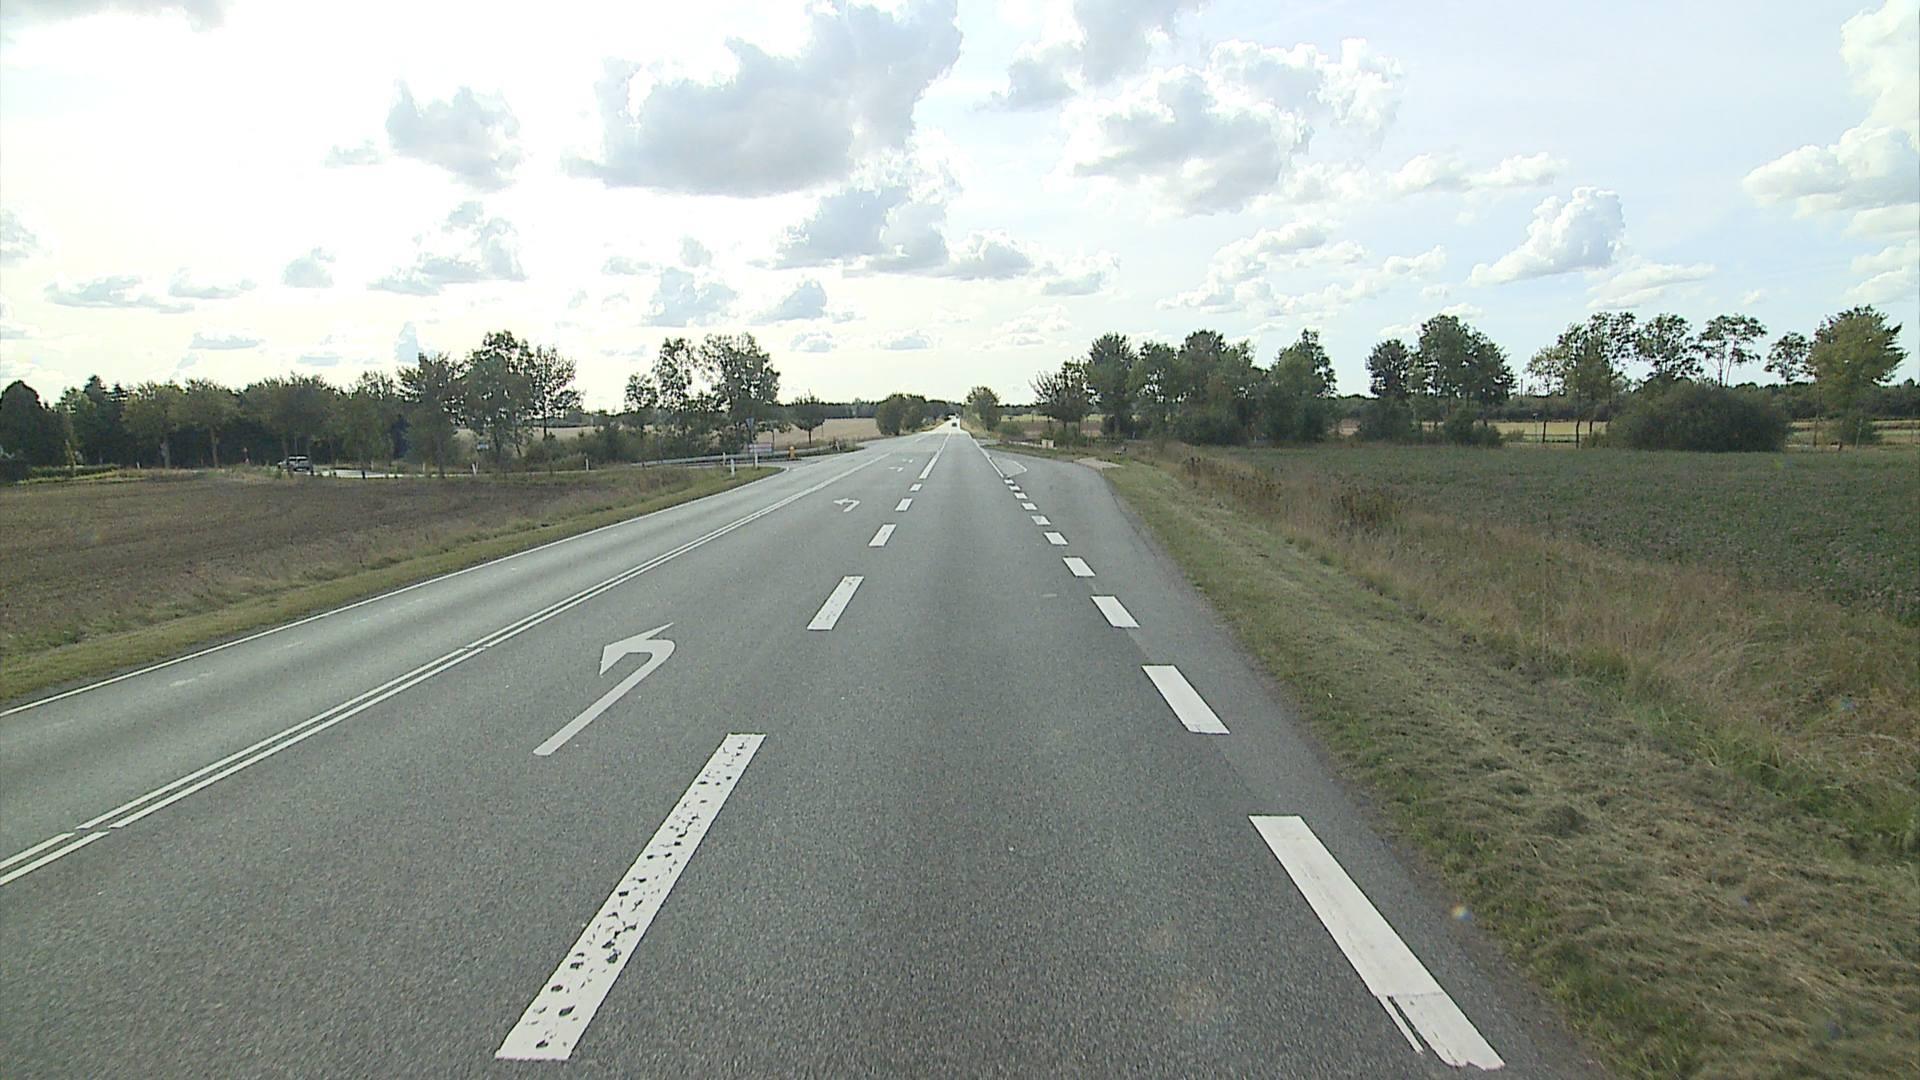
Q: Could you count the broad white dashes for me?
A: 15